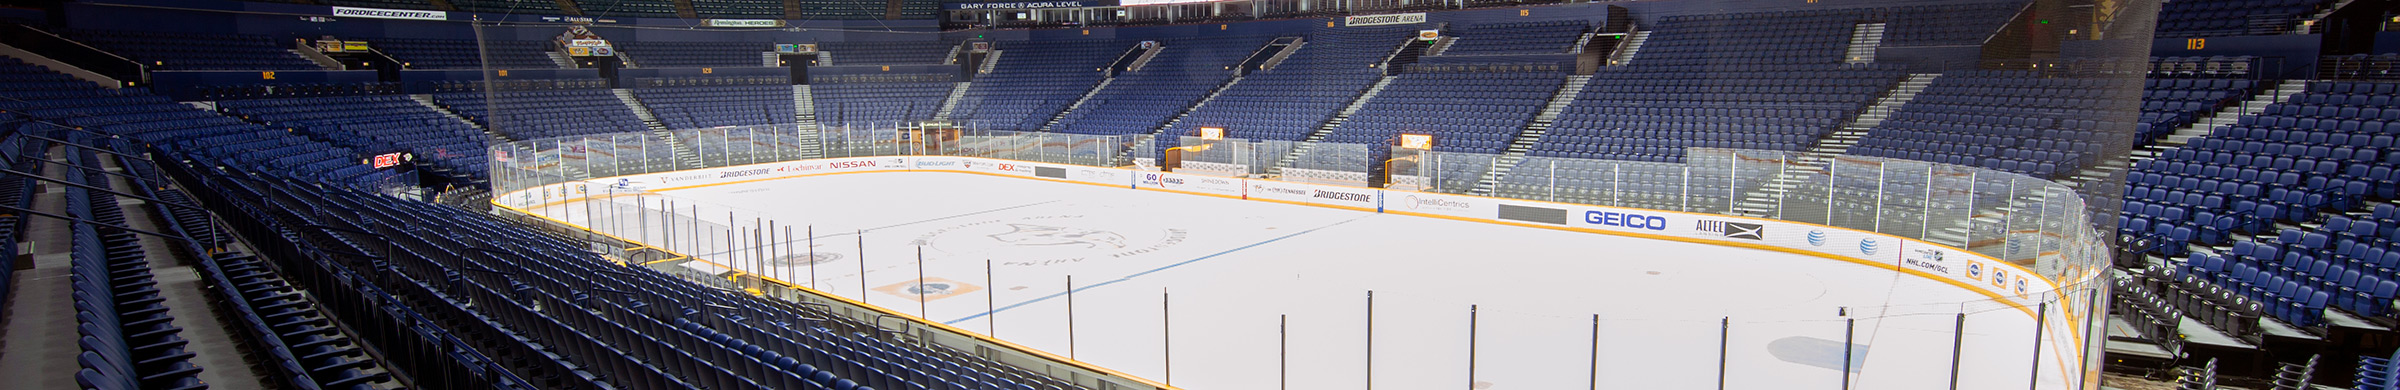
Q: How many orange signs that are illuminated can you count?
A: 2